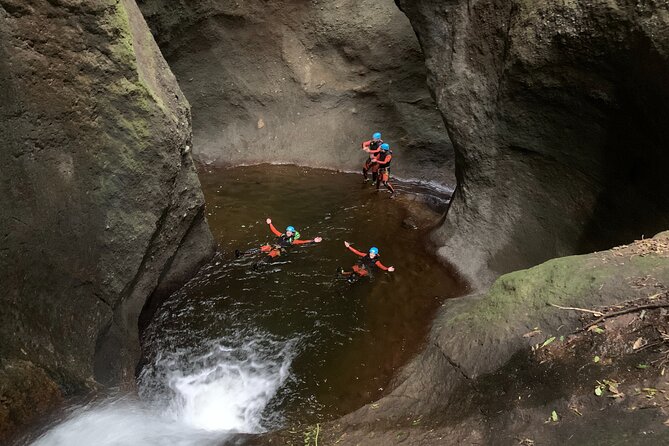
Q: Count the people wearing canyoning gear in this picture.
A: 4